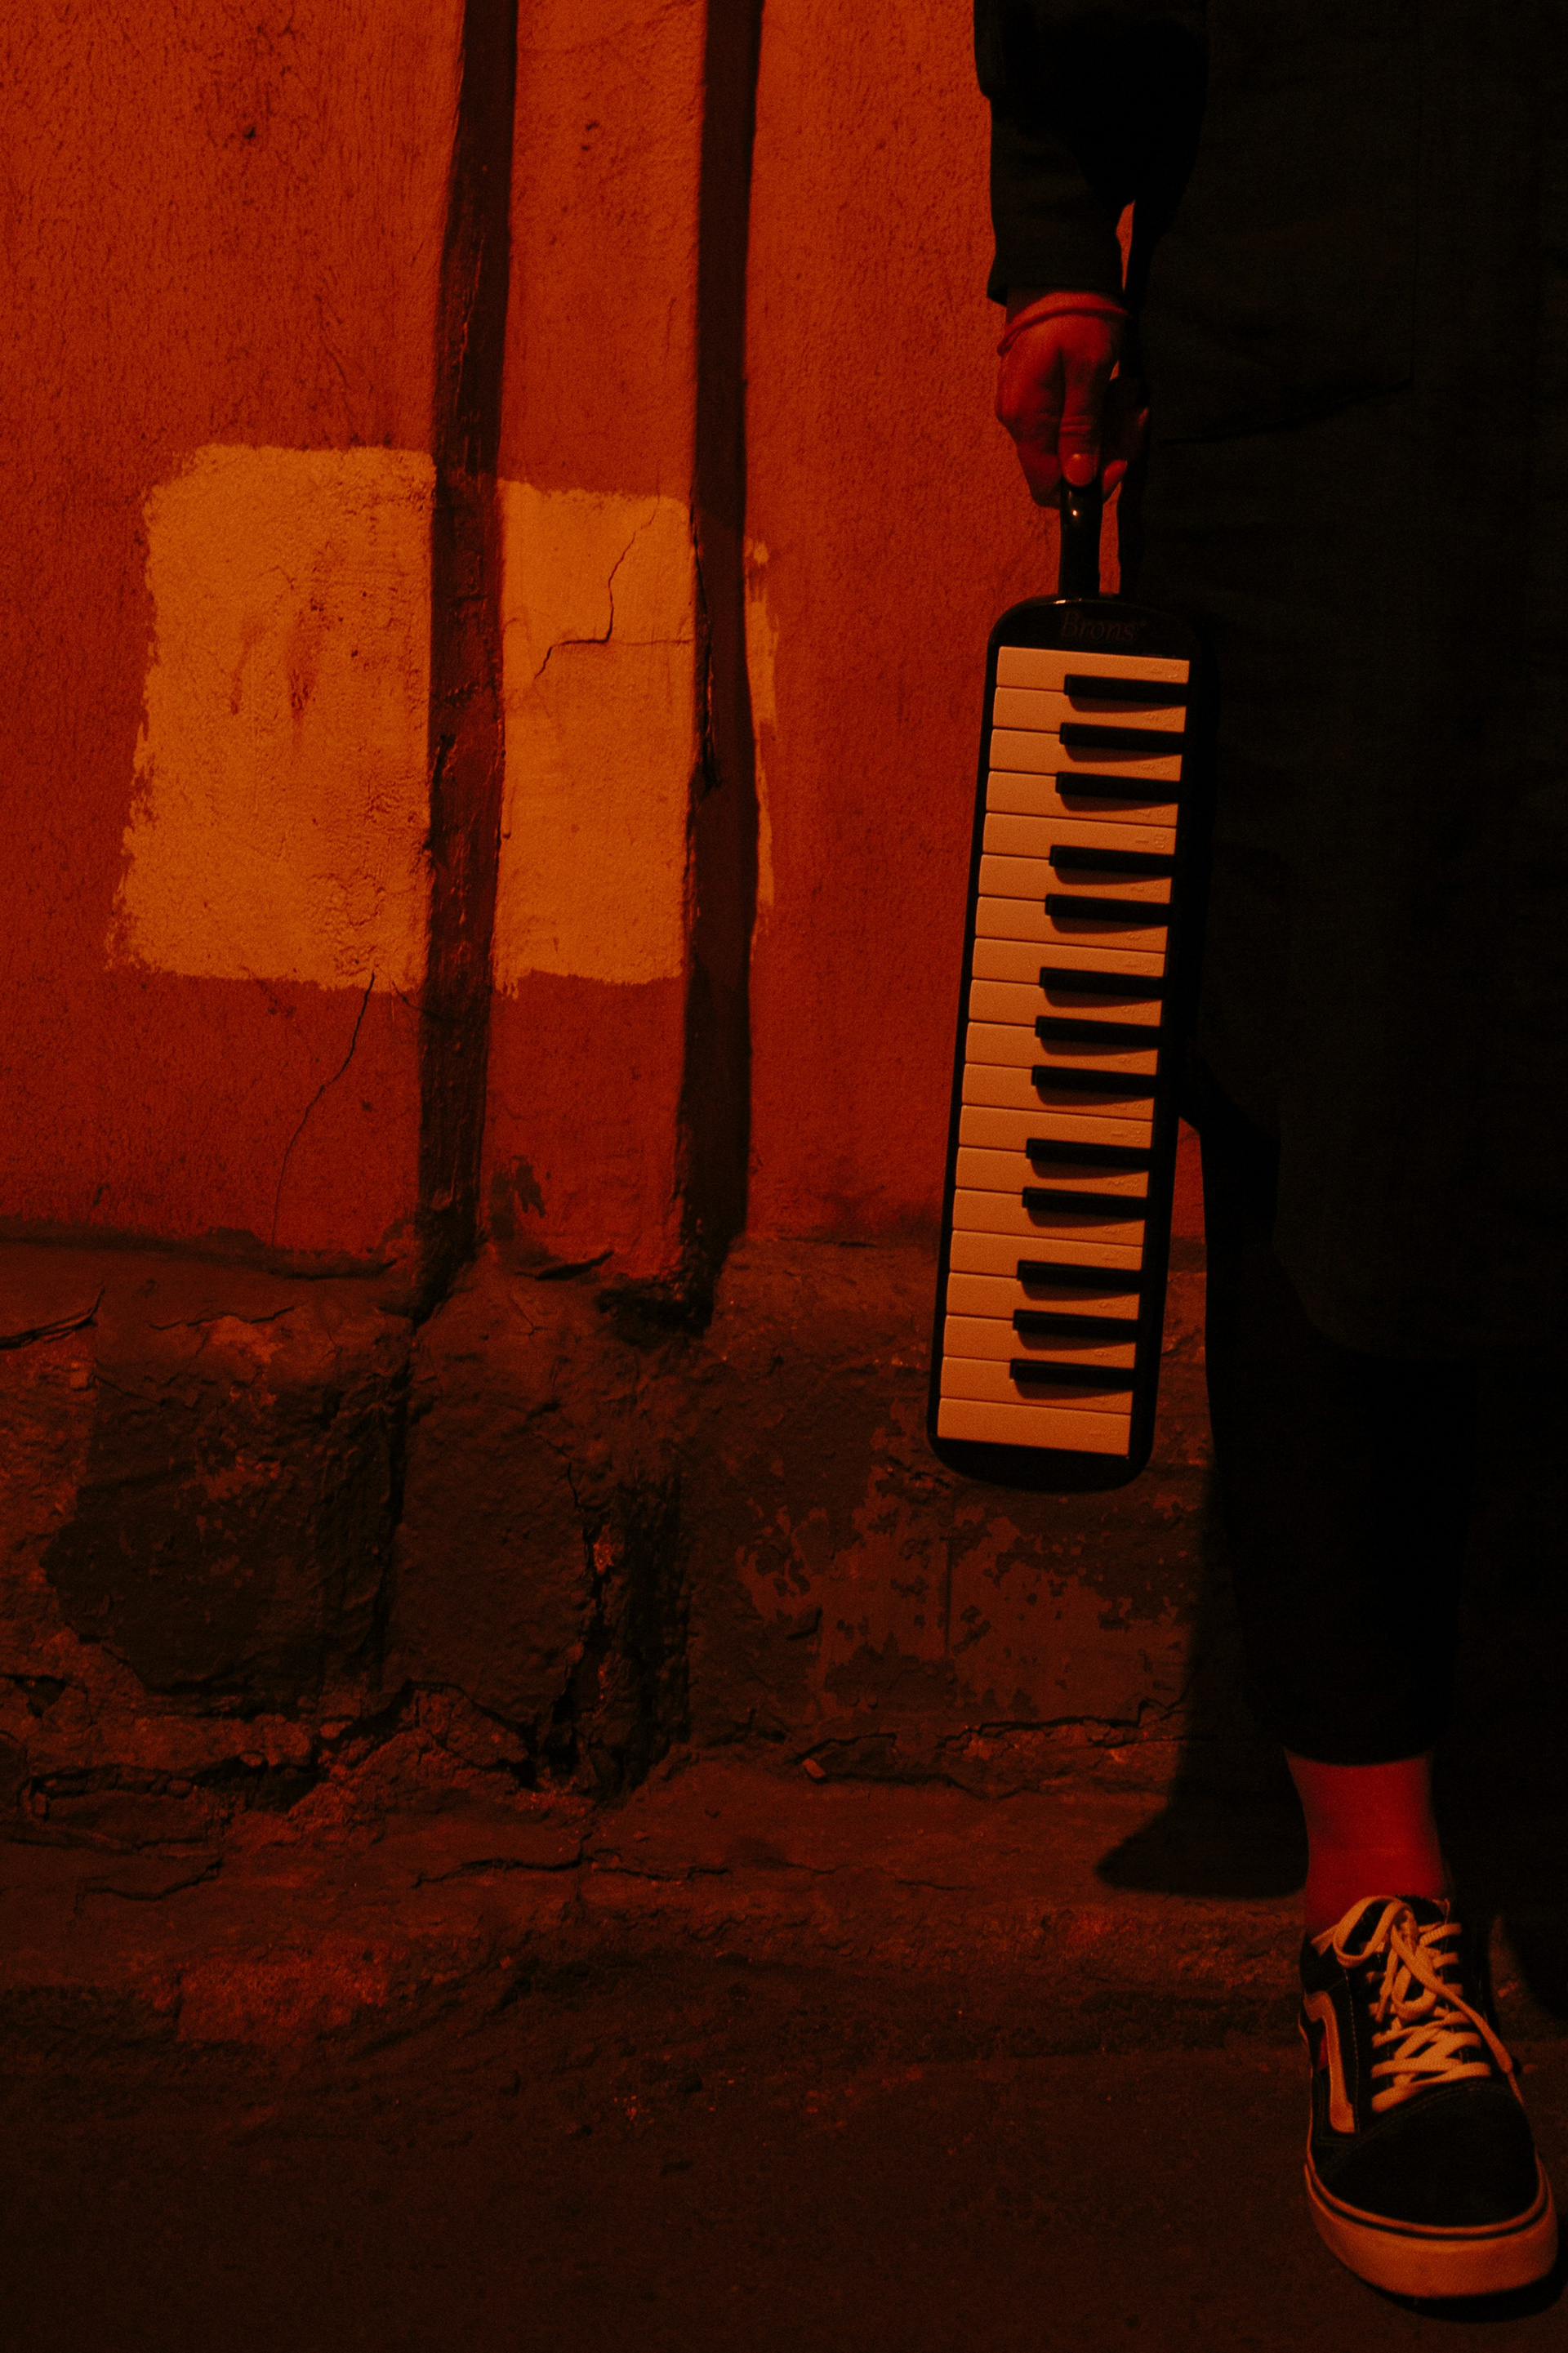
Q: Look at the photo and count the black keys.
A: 13